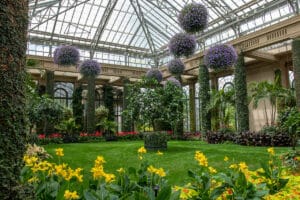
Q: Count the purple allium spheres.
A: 8